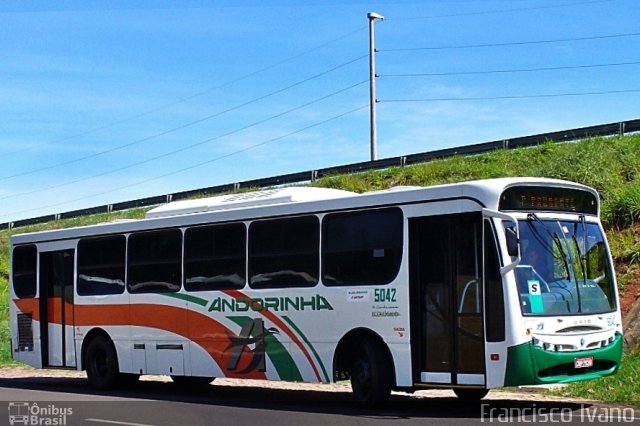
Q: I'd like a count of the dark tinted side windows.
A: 6